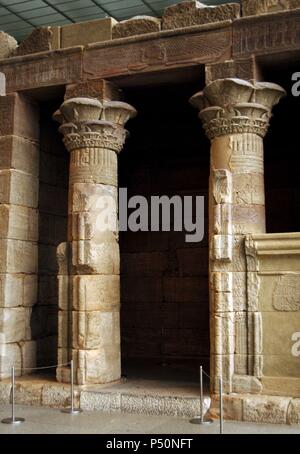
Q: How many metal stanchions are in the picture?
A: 4